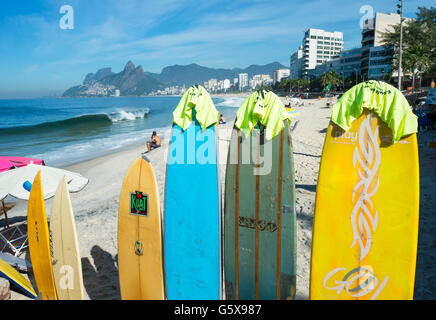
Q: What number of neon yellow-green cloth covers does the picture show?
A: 3